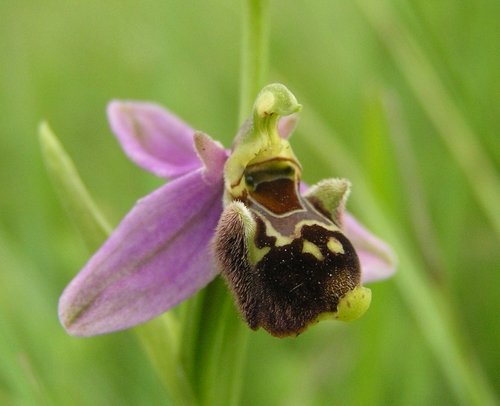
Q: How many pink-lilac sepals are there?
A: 3